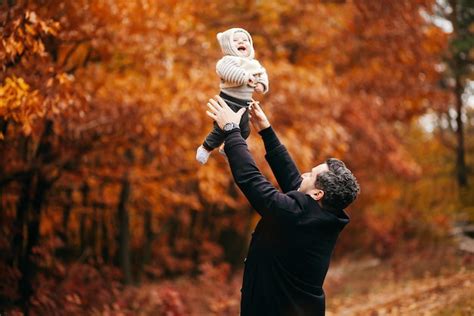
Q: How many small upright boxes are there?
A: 0